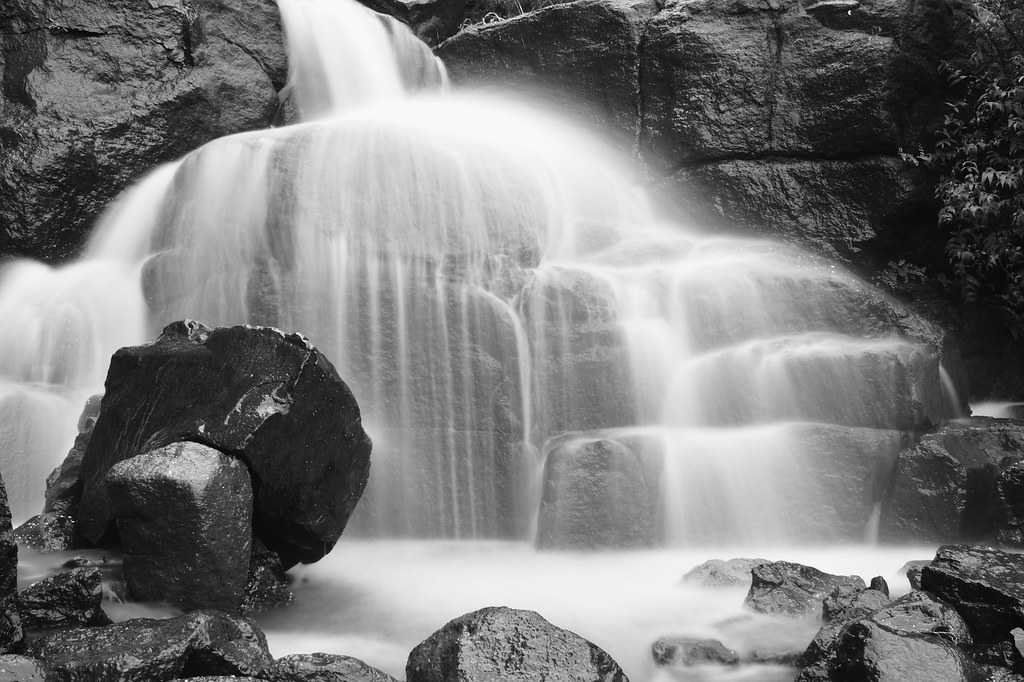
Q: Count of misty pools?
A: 1